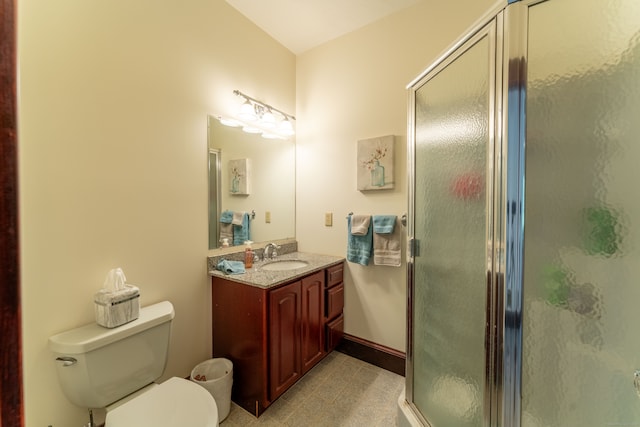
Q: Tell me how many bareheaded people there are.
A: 0